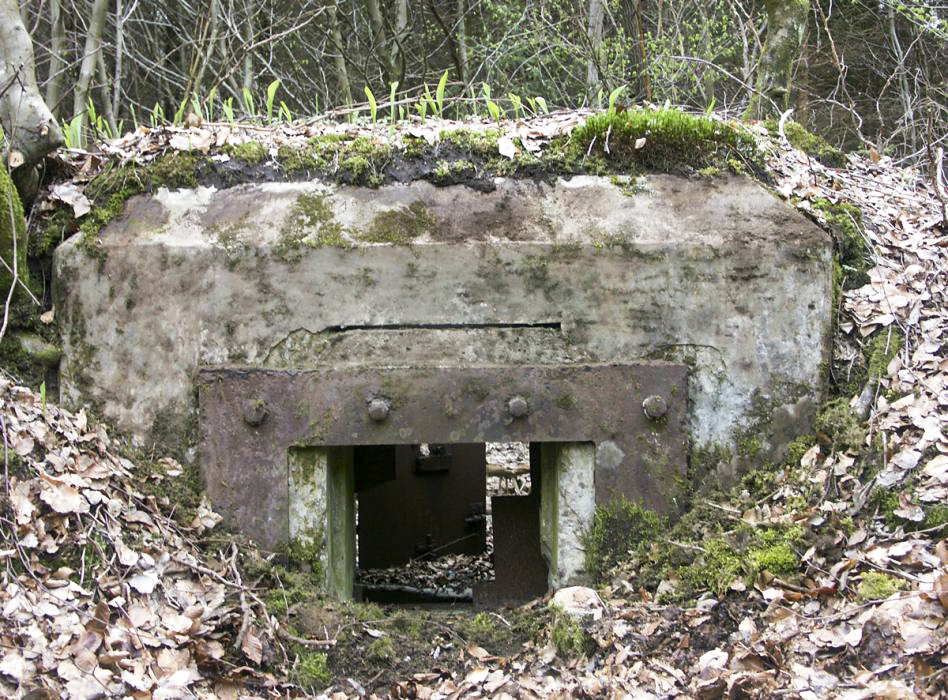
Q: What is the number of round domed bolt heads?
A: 4